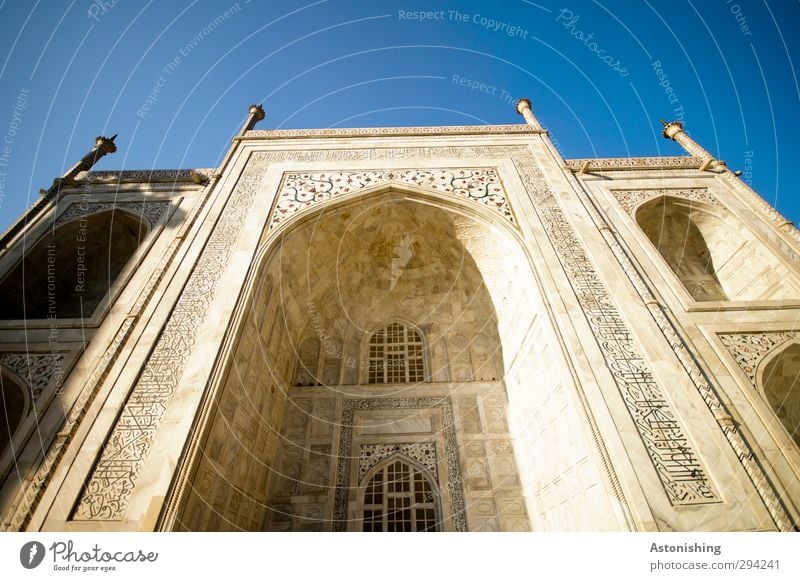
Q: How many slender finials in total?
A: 4